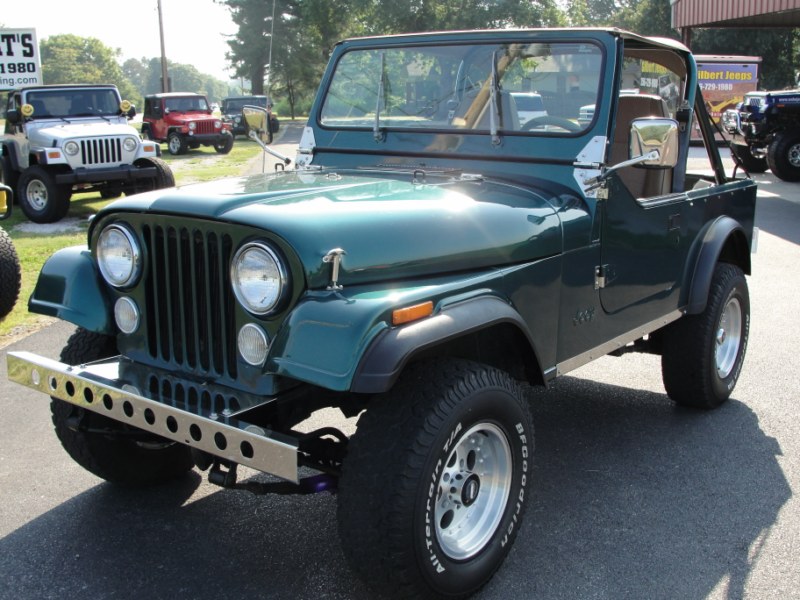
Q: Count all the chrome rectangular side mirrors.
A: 2